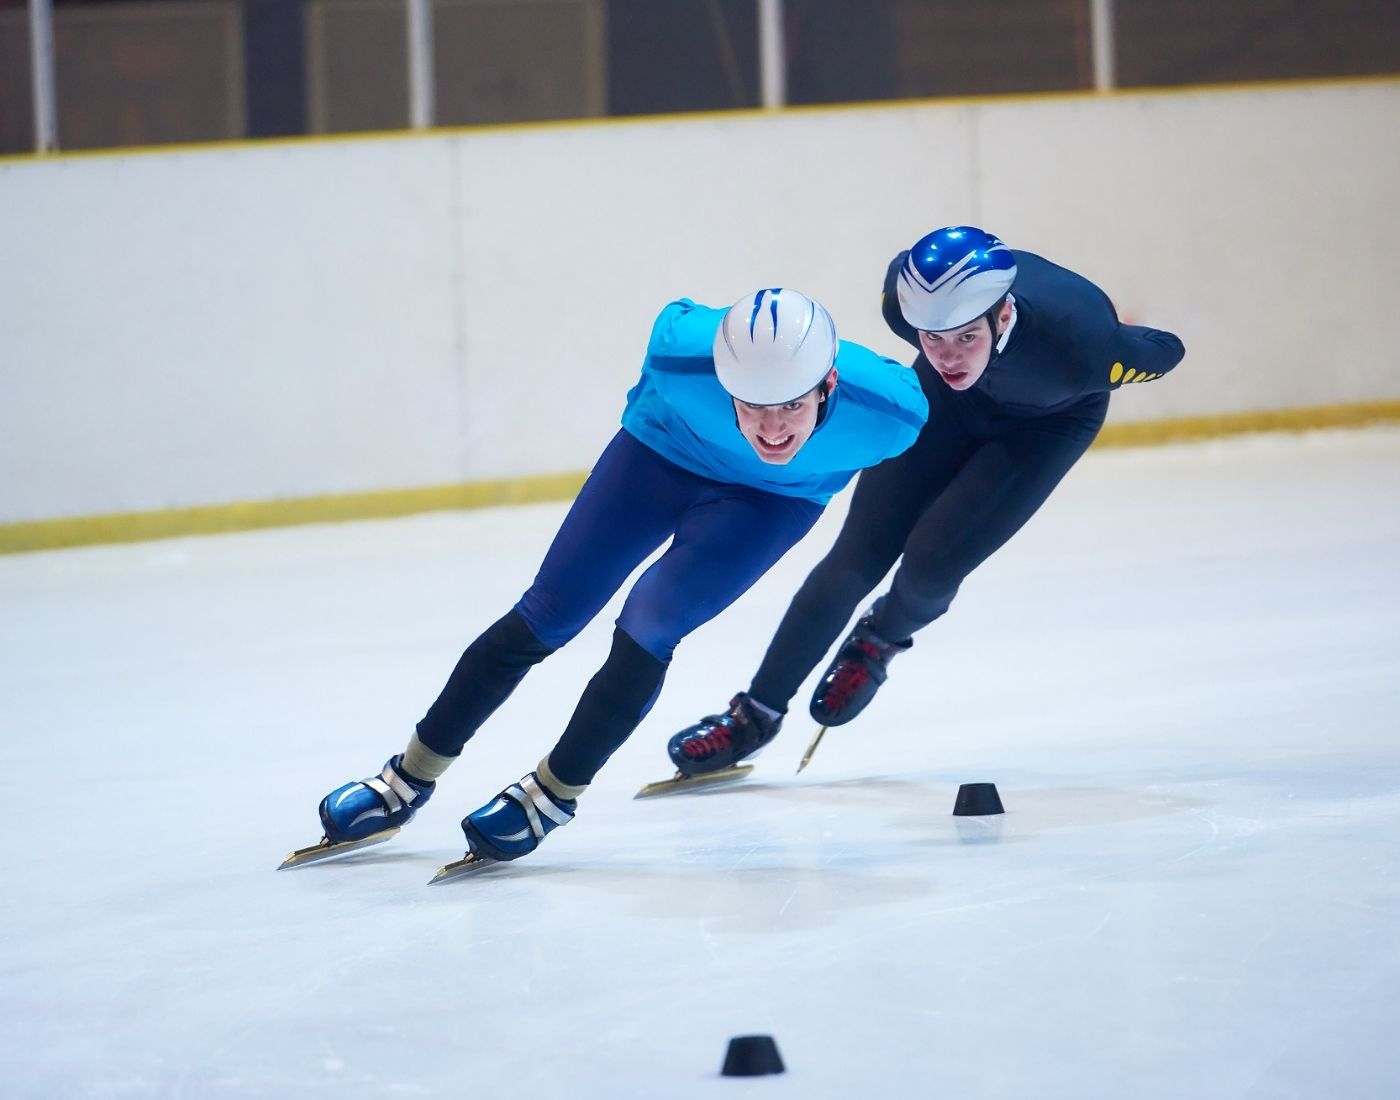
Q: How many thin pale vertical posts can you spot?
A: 4